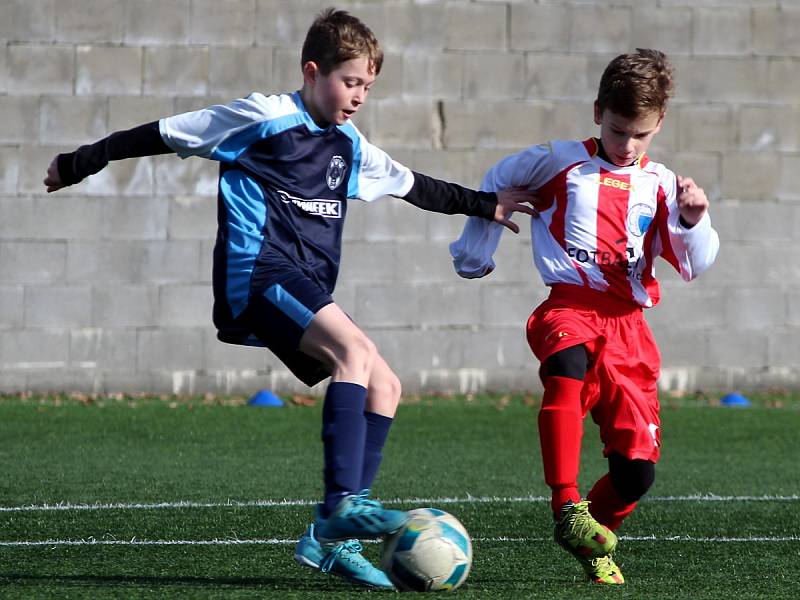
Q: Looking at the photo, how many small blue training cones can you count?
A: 2